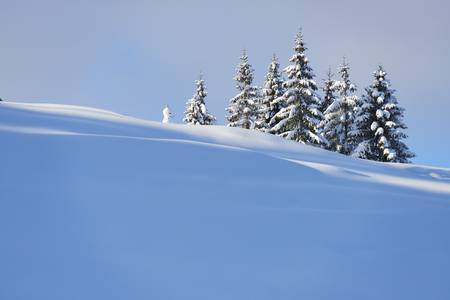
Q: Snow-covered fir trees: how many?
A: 7